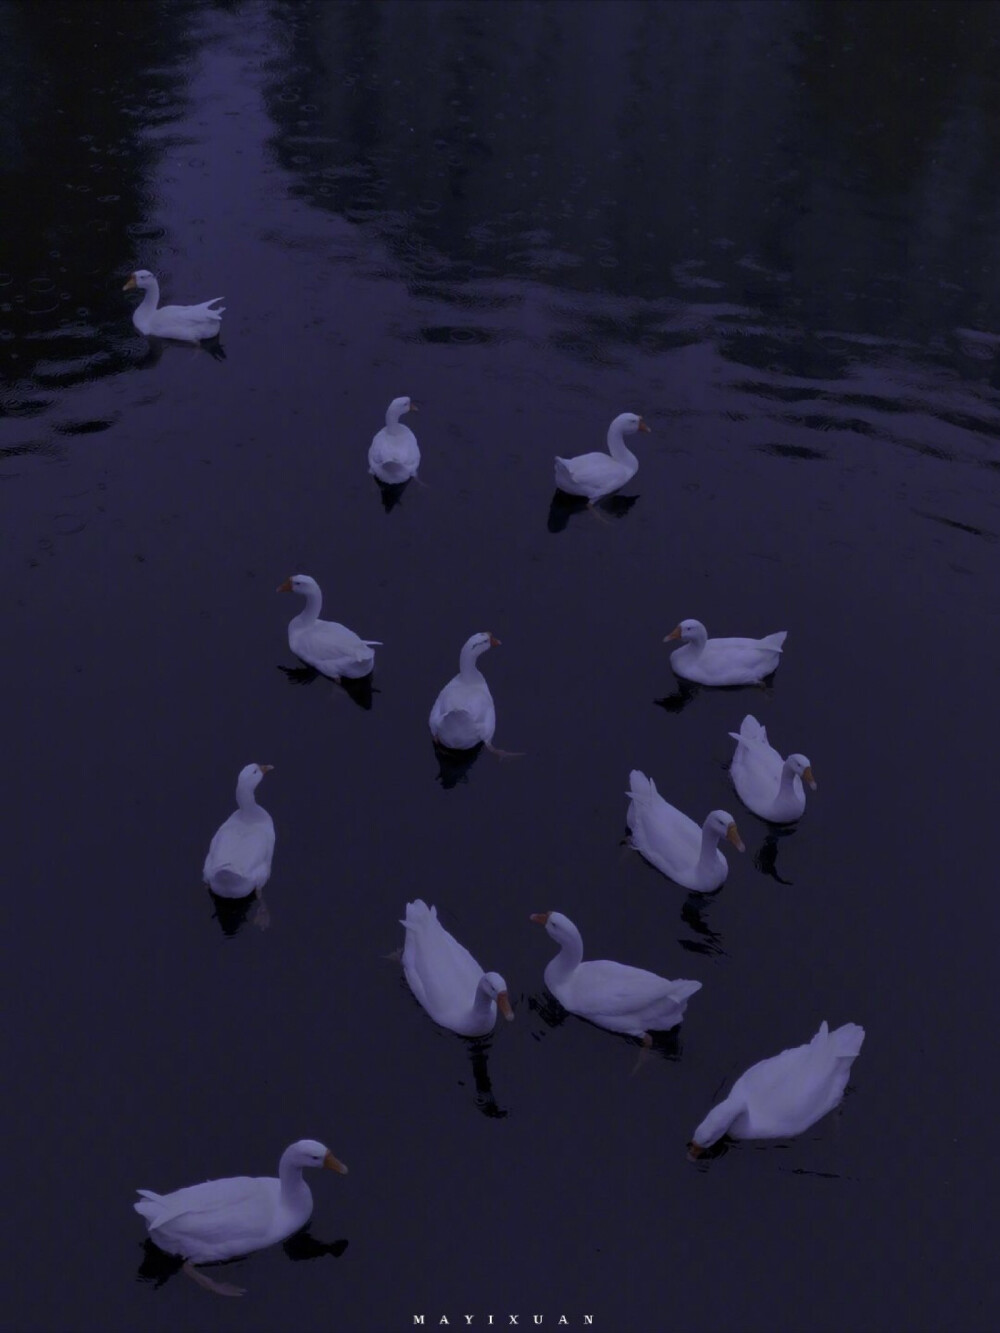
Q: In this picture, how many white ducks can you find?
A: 13